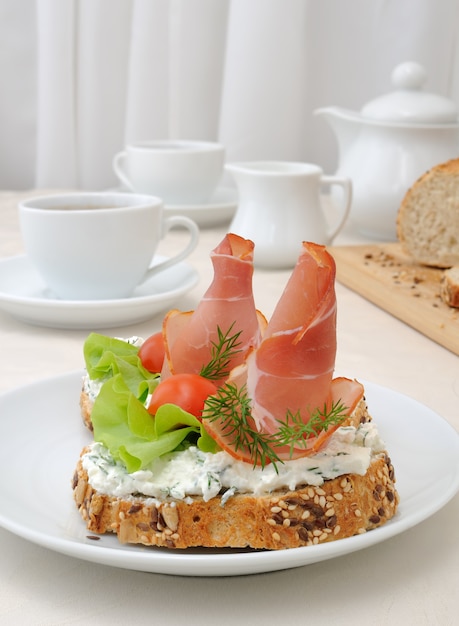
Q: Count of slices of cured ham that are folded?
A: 2